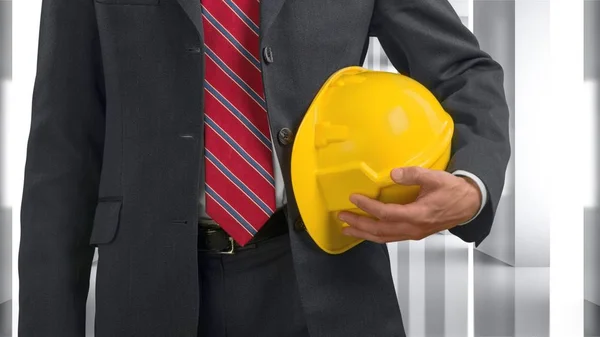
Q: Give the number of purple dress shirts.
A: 0